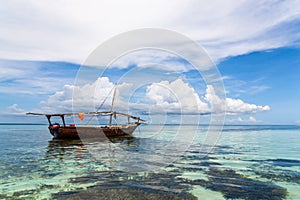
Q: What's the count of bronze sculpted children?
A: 0